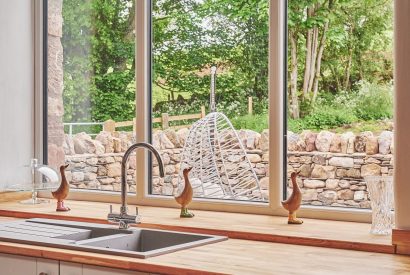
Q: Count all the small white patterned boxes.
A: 0